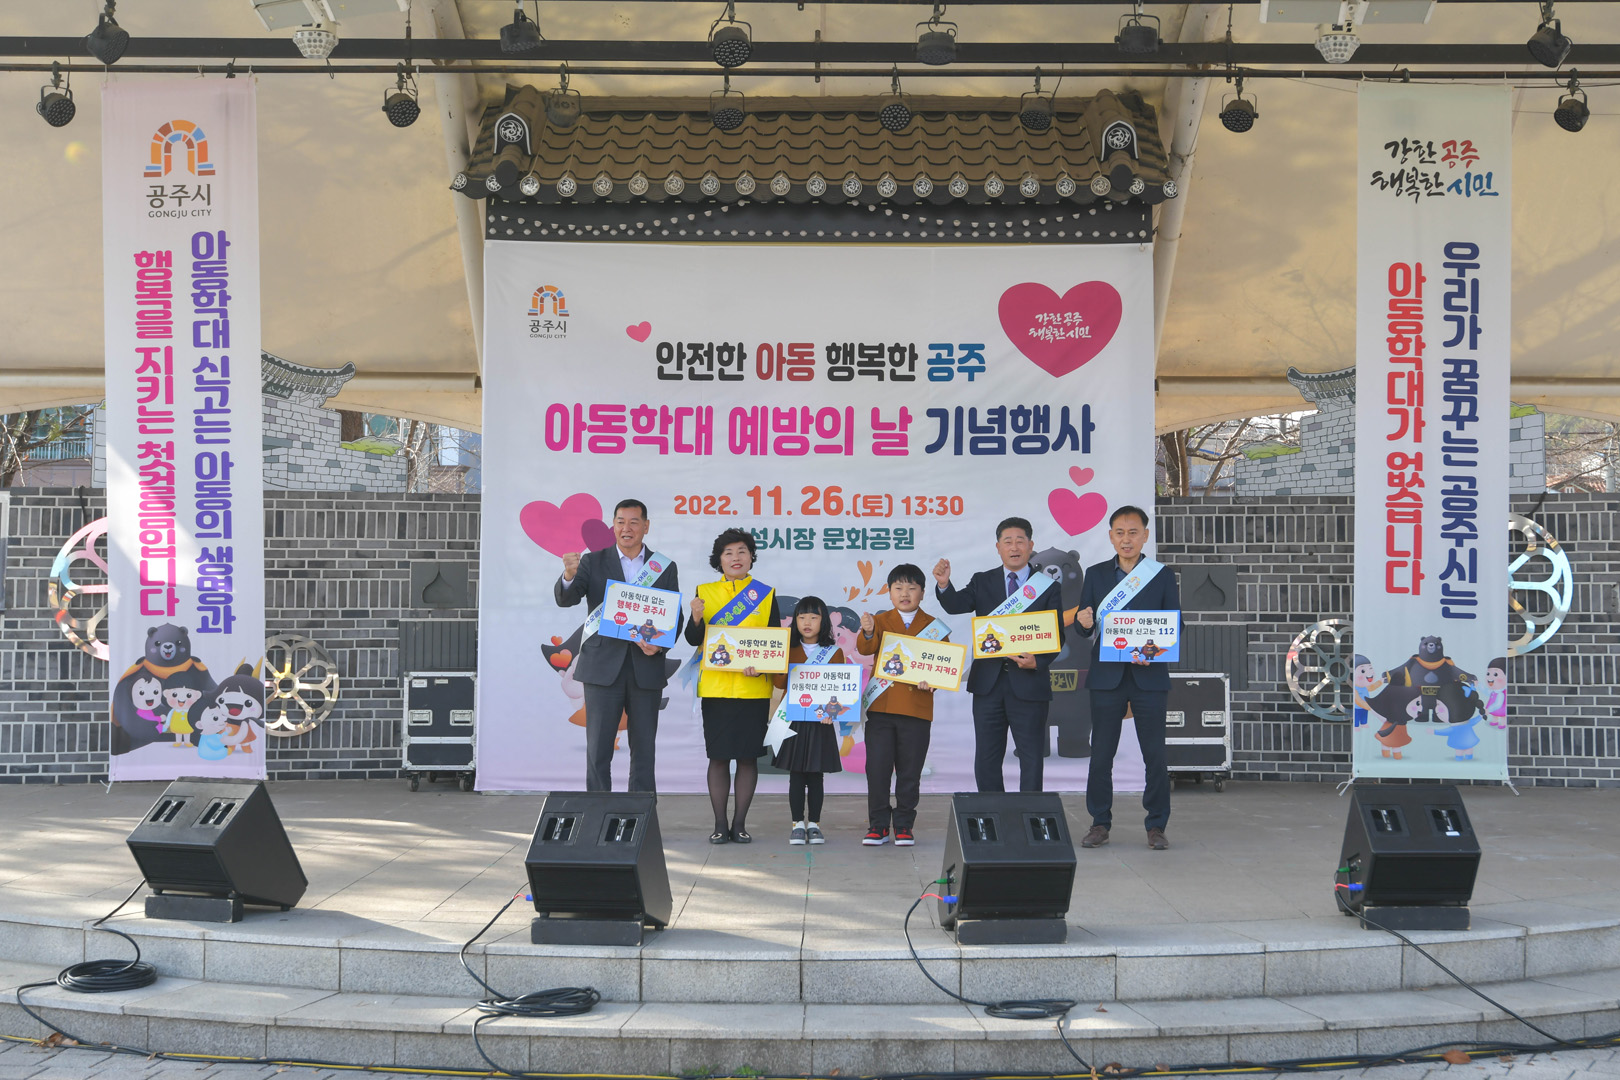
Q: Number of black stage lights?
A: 14